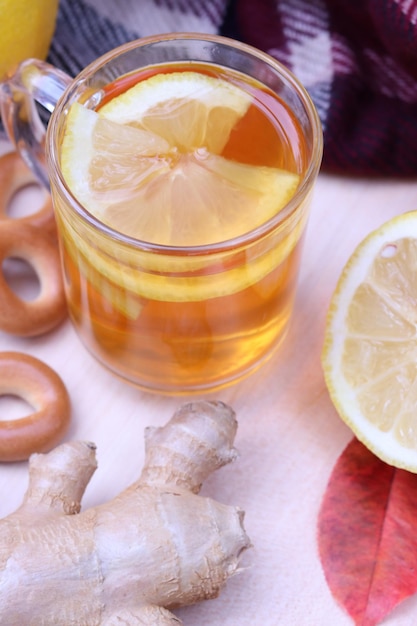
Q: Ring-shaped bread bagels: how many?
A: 3